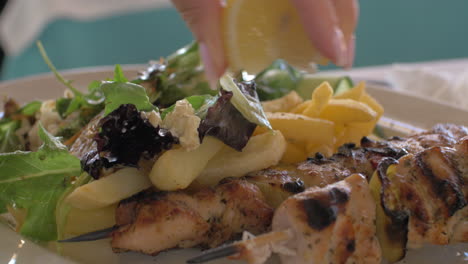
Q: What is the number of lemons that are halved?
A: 1